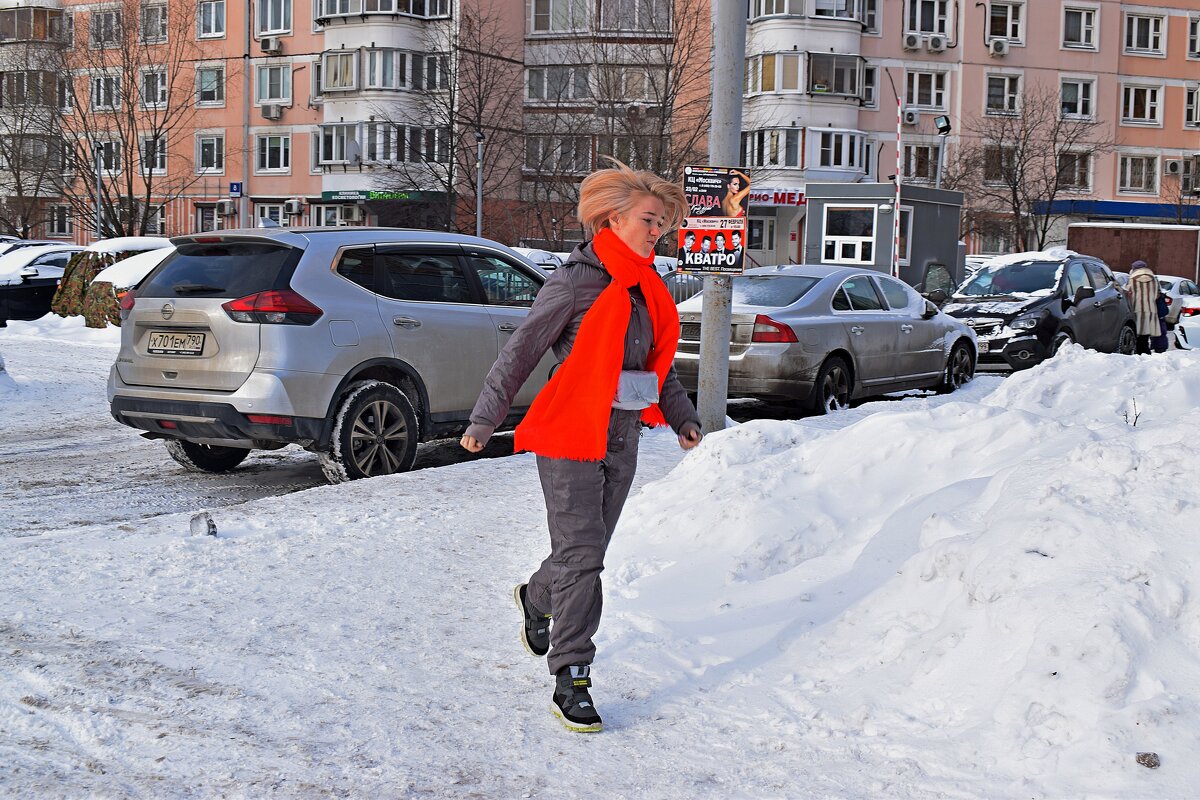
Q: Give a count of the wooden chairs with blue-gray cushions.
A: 0